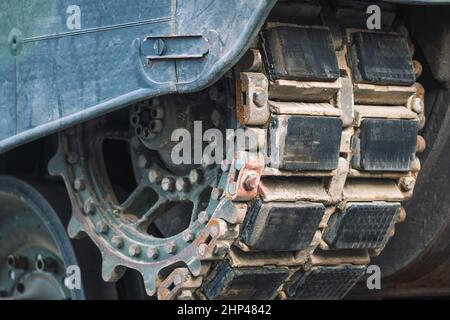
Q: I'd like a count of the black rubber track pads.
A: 8